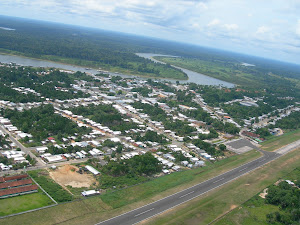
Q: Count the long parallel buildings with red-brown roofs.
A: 3